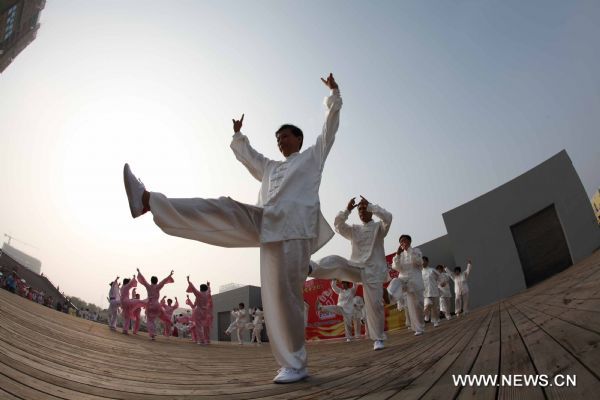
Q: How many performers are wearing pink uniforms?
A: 6